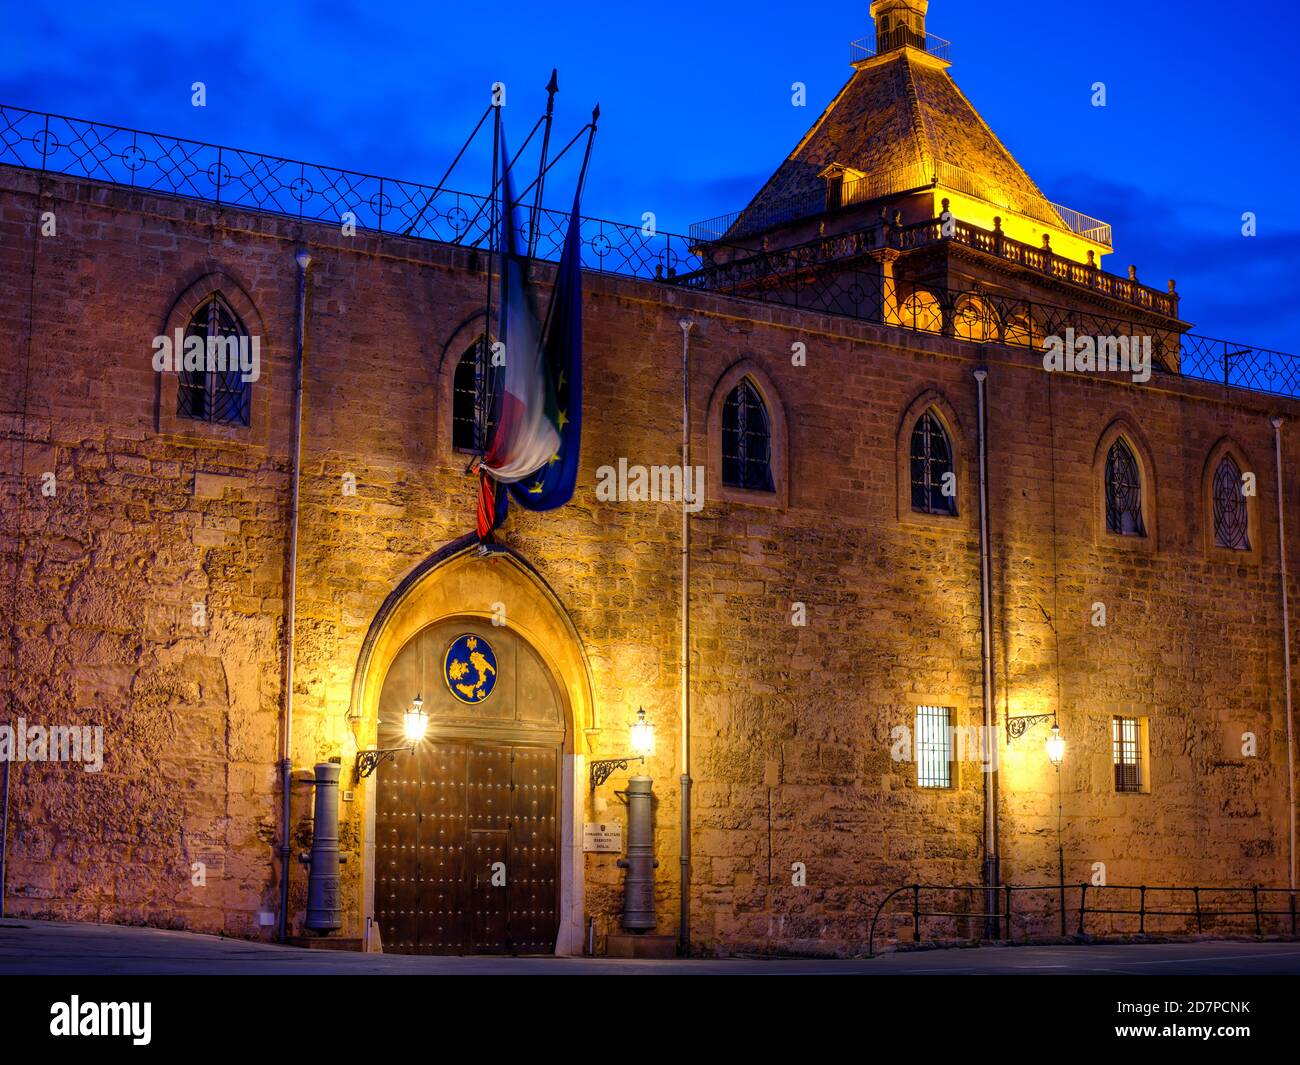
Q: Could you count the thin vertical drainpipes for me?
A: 4